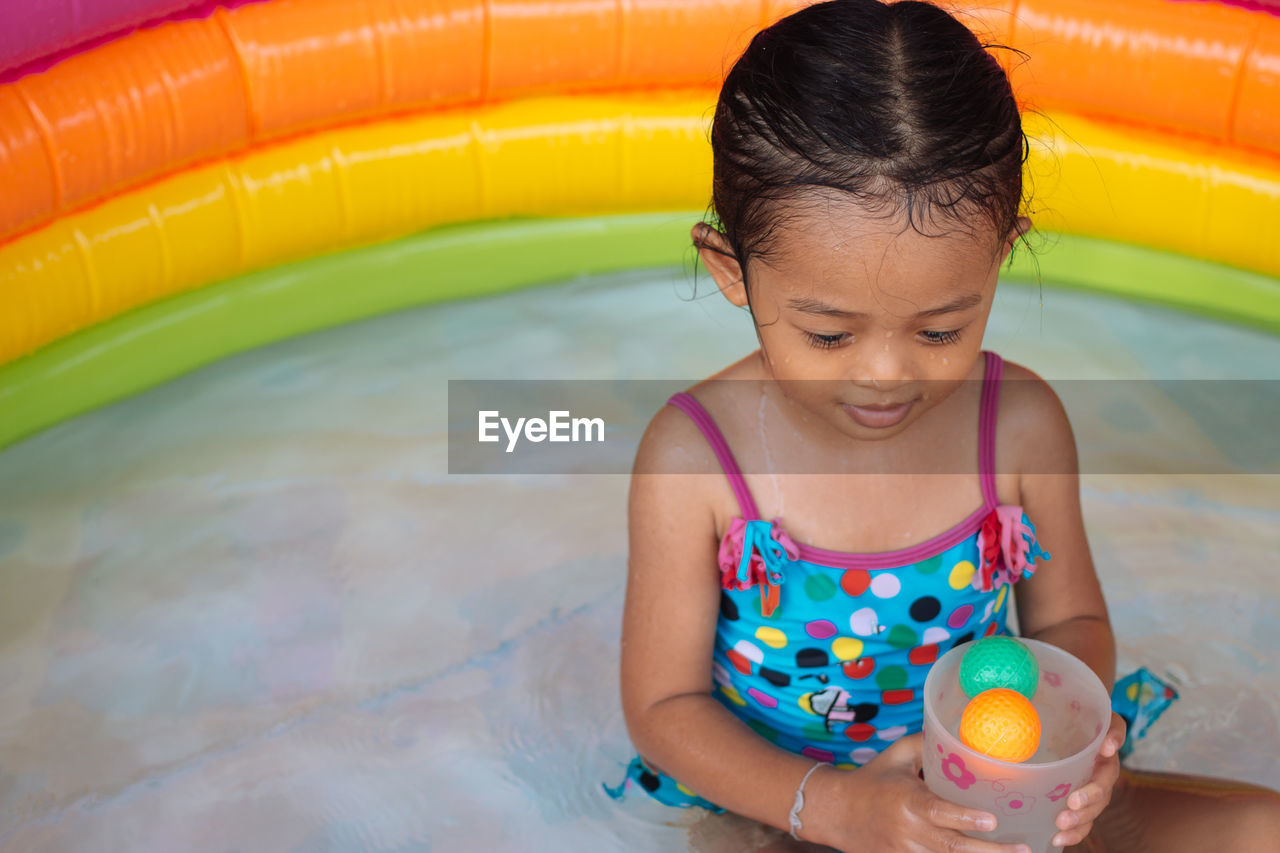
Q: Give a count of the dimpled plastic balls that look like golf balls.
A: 2